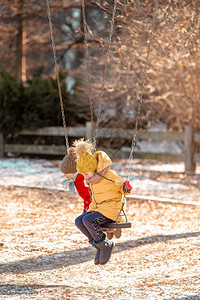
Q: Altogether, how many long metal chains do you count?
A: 4